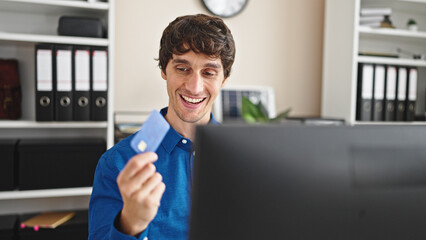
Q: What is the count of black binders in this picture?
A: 9